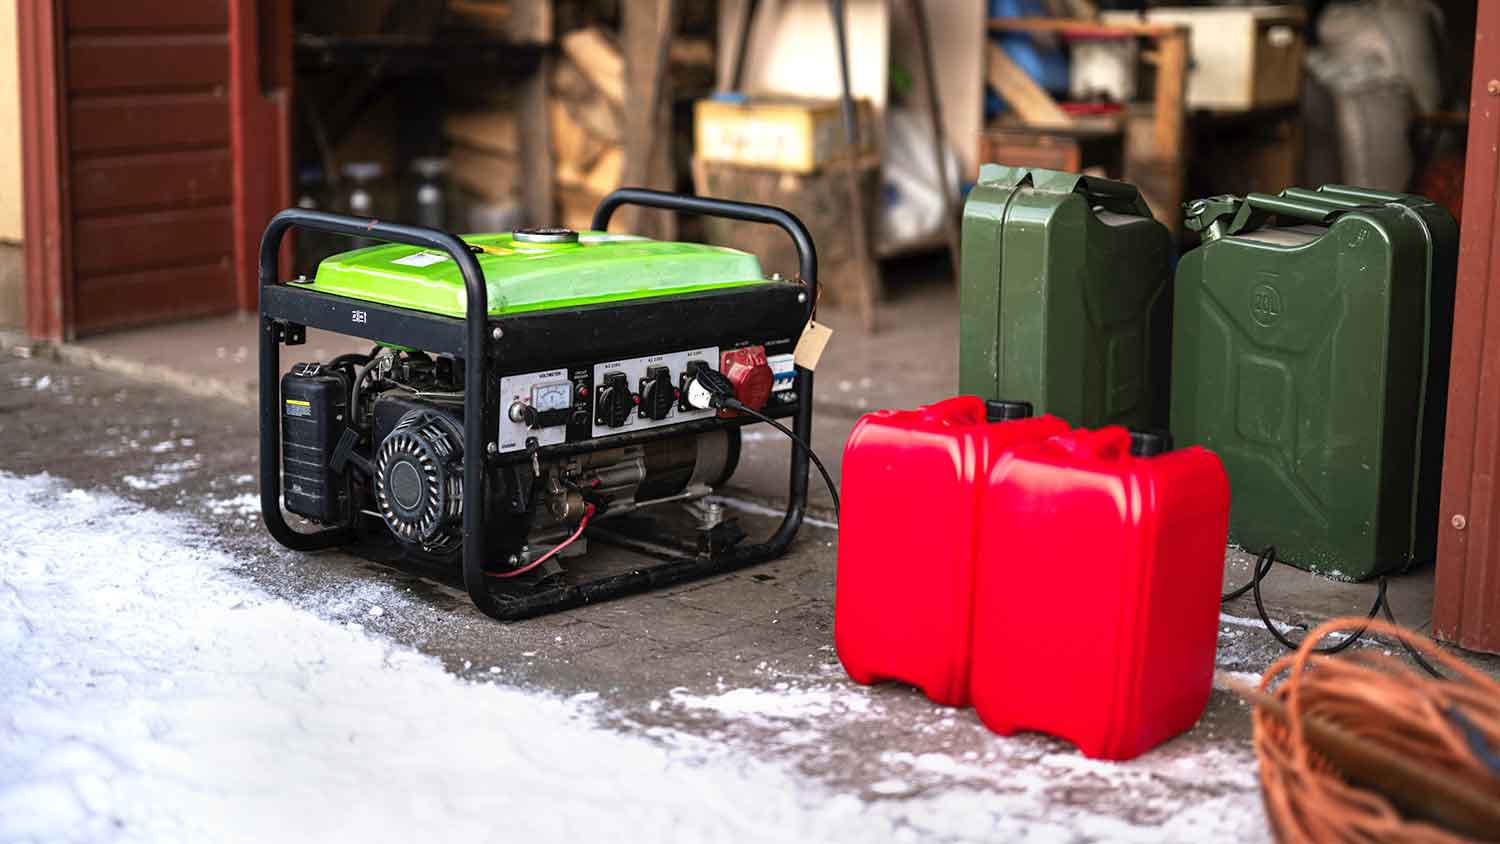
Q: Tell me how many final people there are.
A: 0